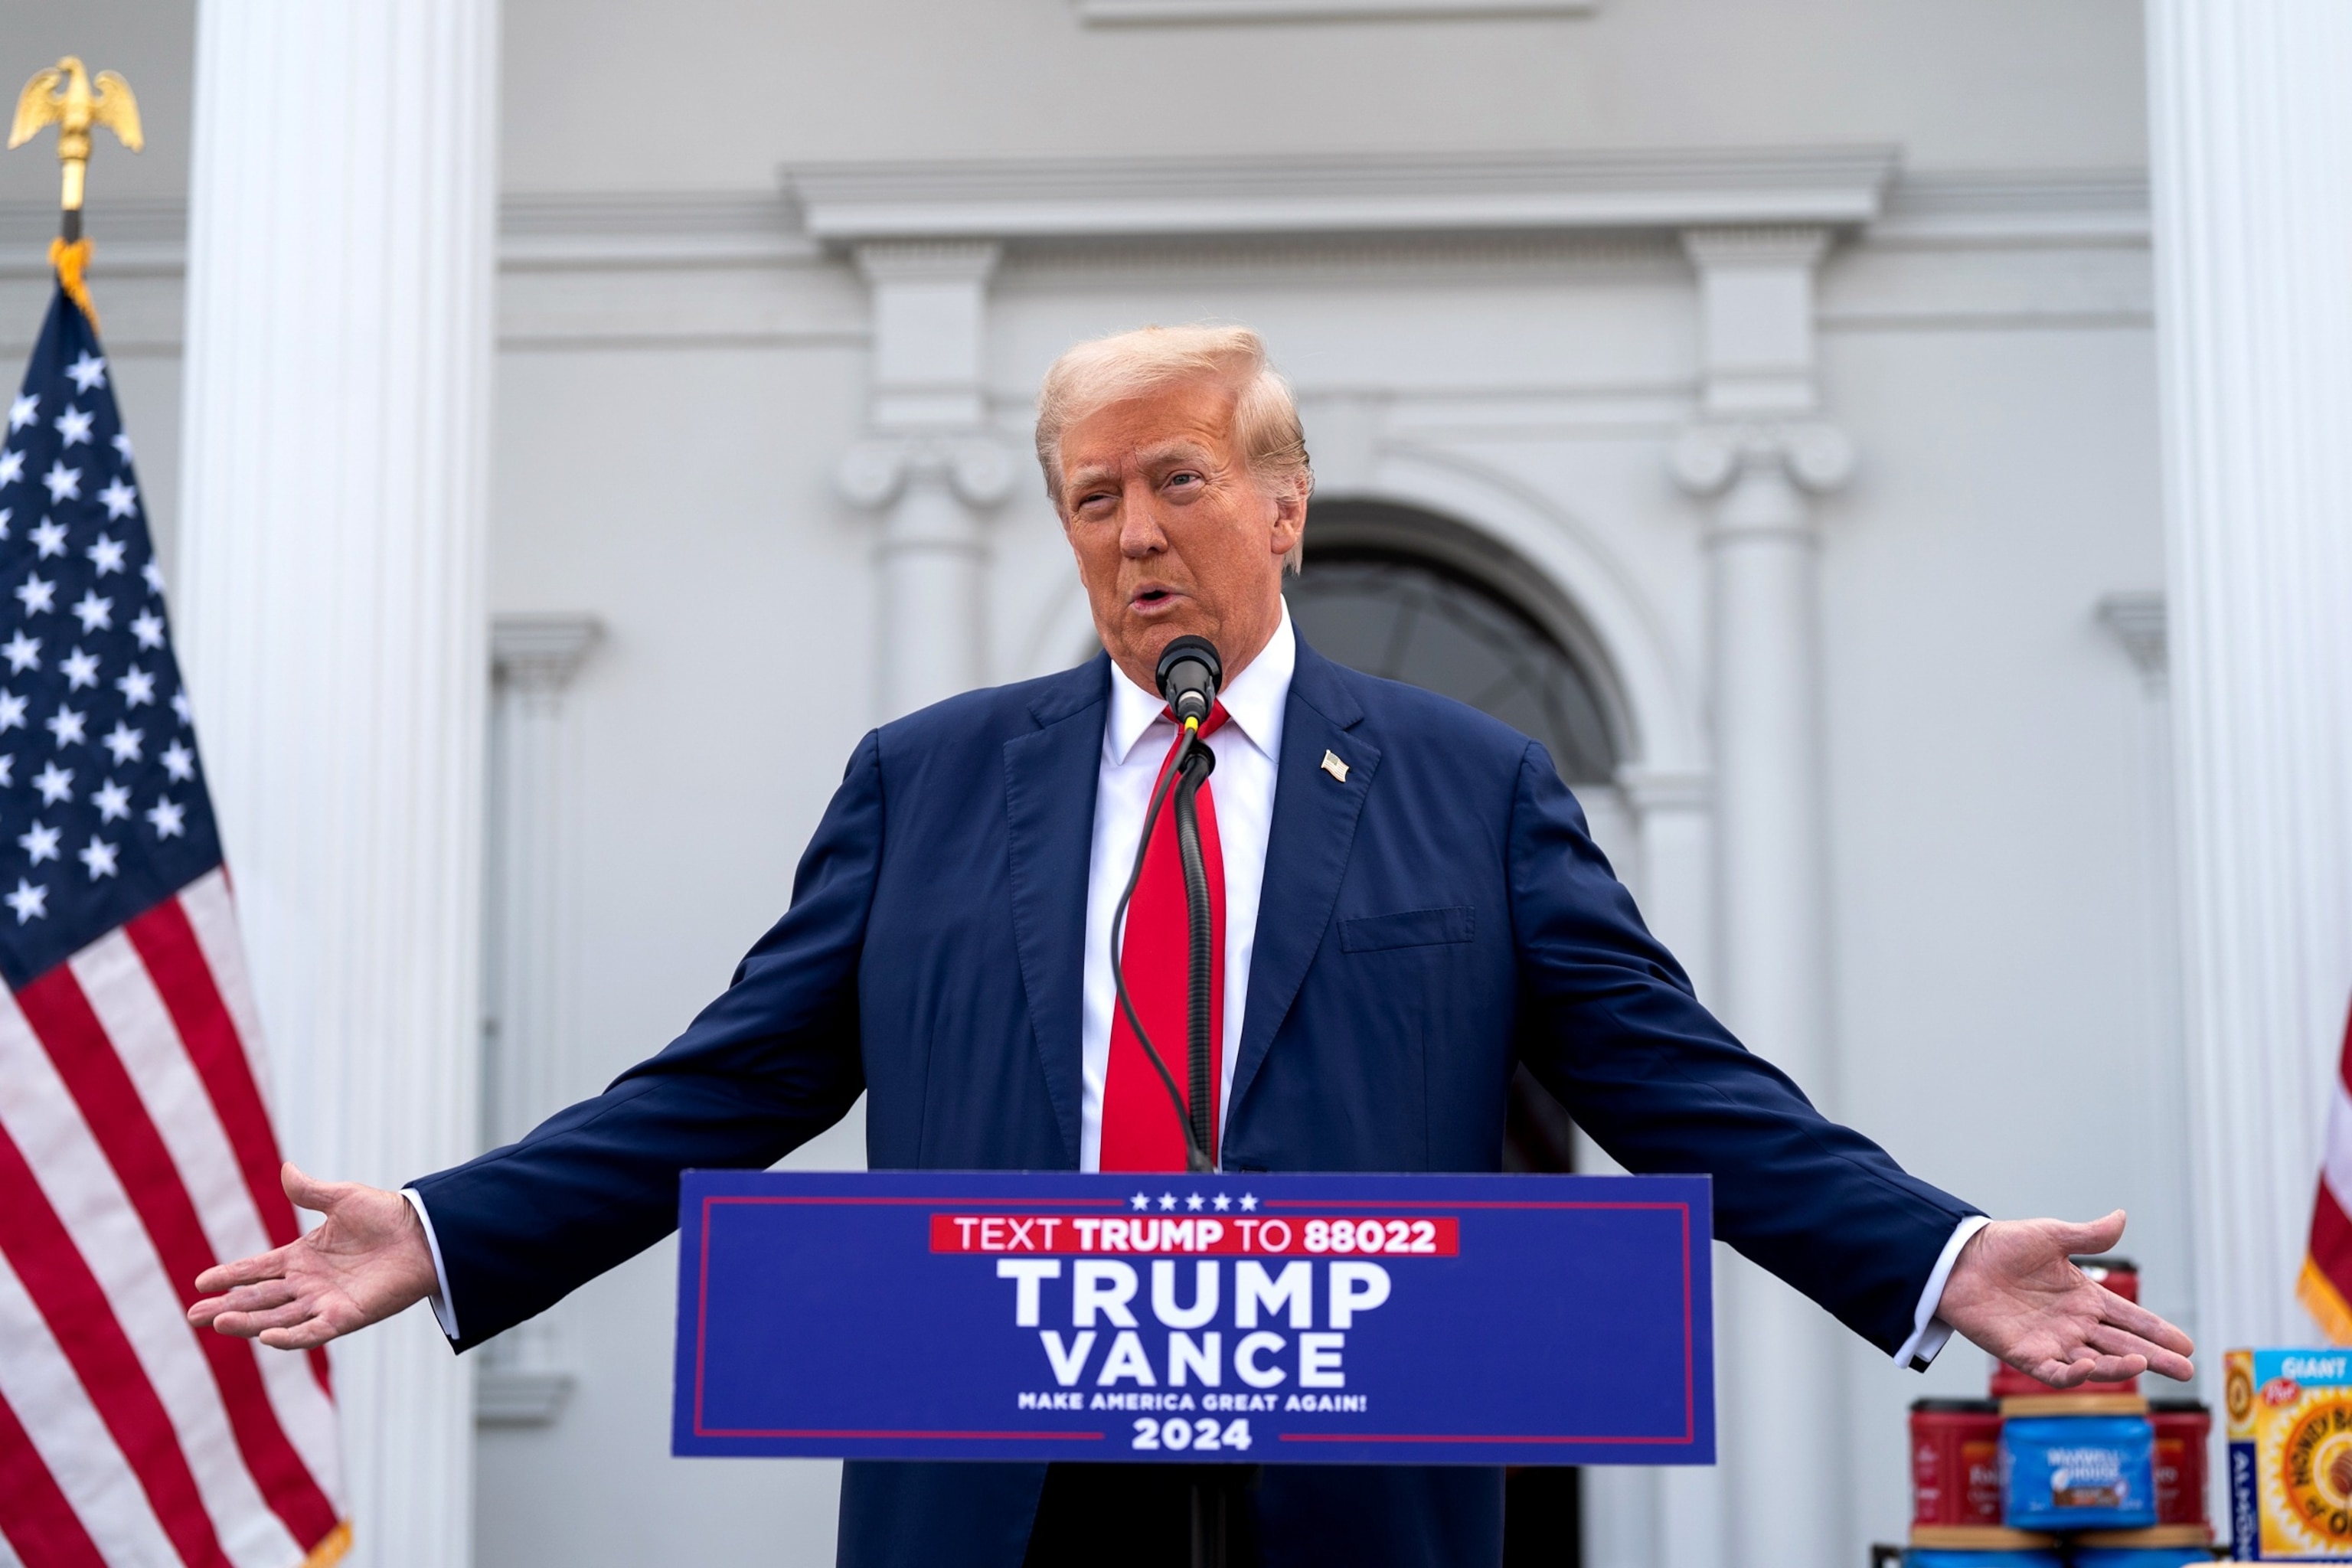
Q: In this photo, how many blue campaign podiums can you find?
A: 1